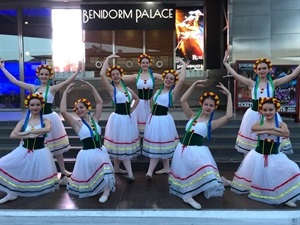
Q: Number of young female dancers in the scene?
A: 9